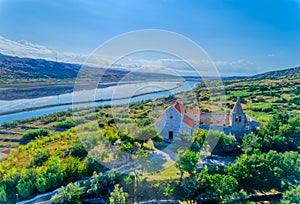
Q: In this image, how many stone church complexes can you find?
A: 1